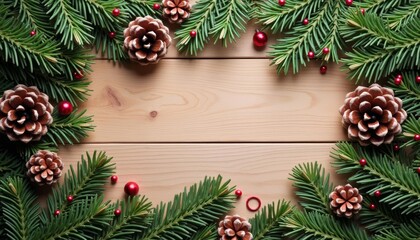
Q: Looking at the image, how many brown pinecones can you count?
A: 7